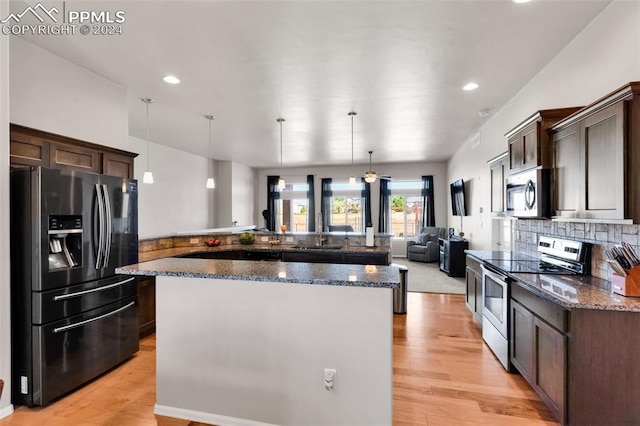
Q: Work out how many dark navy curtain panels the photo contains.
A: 6